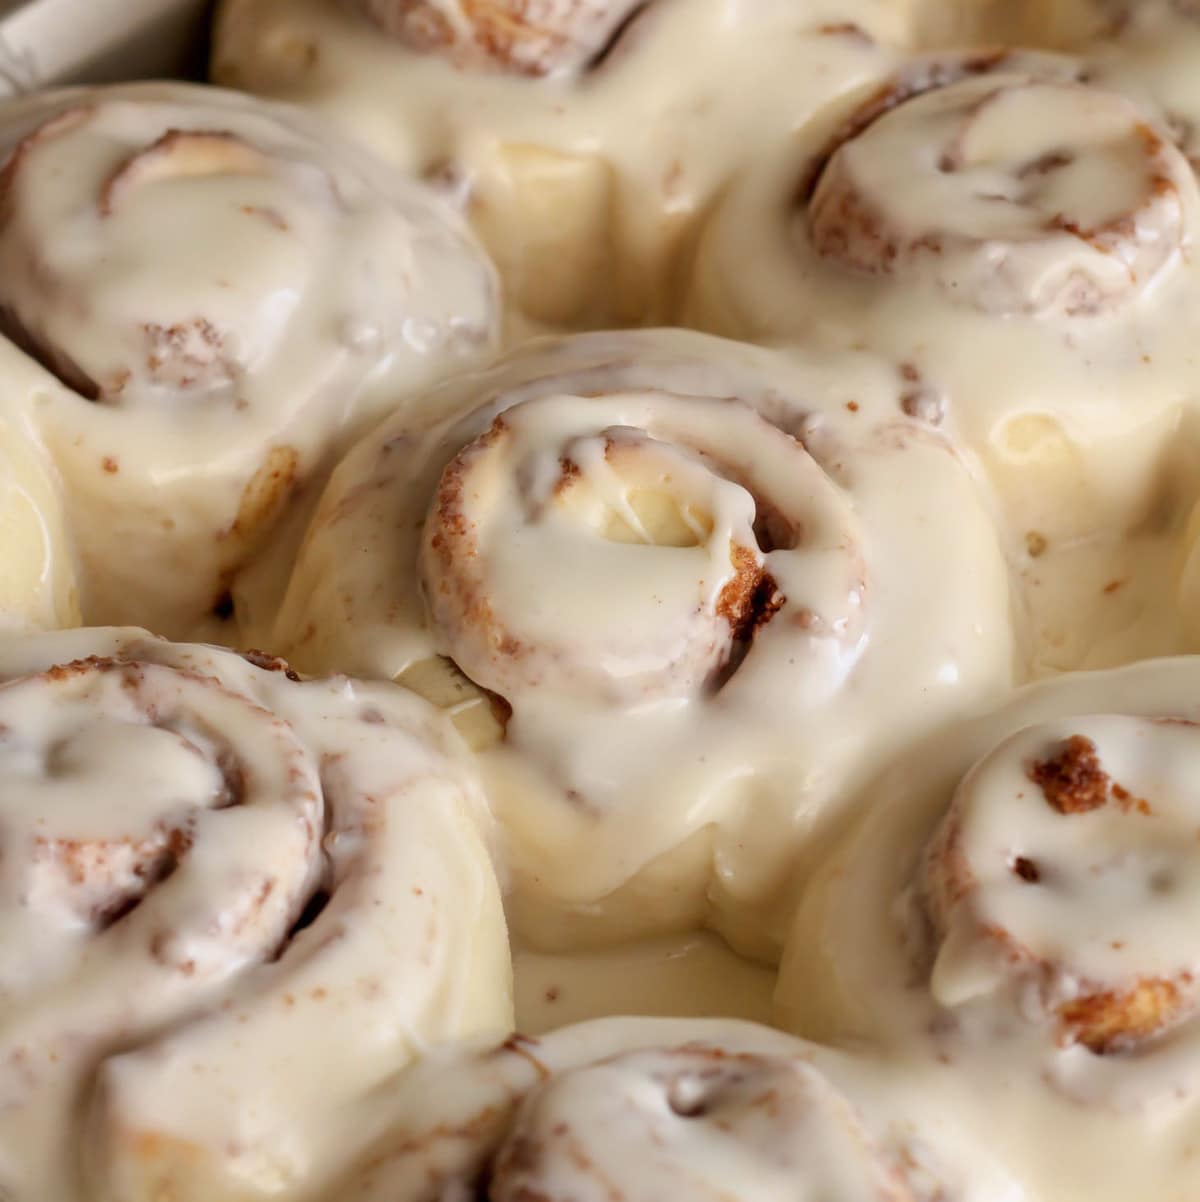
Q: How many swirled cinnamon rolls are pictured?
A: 7